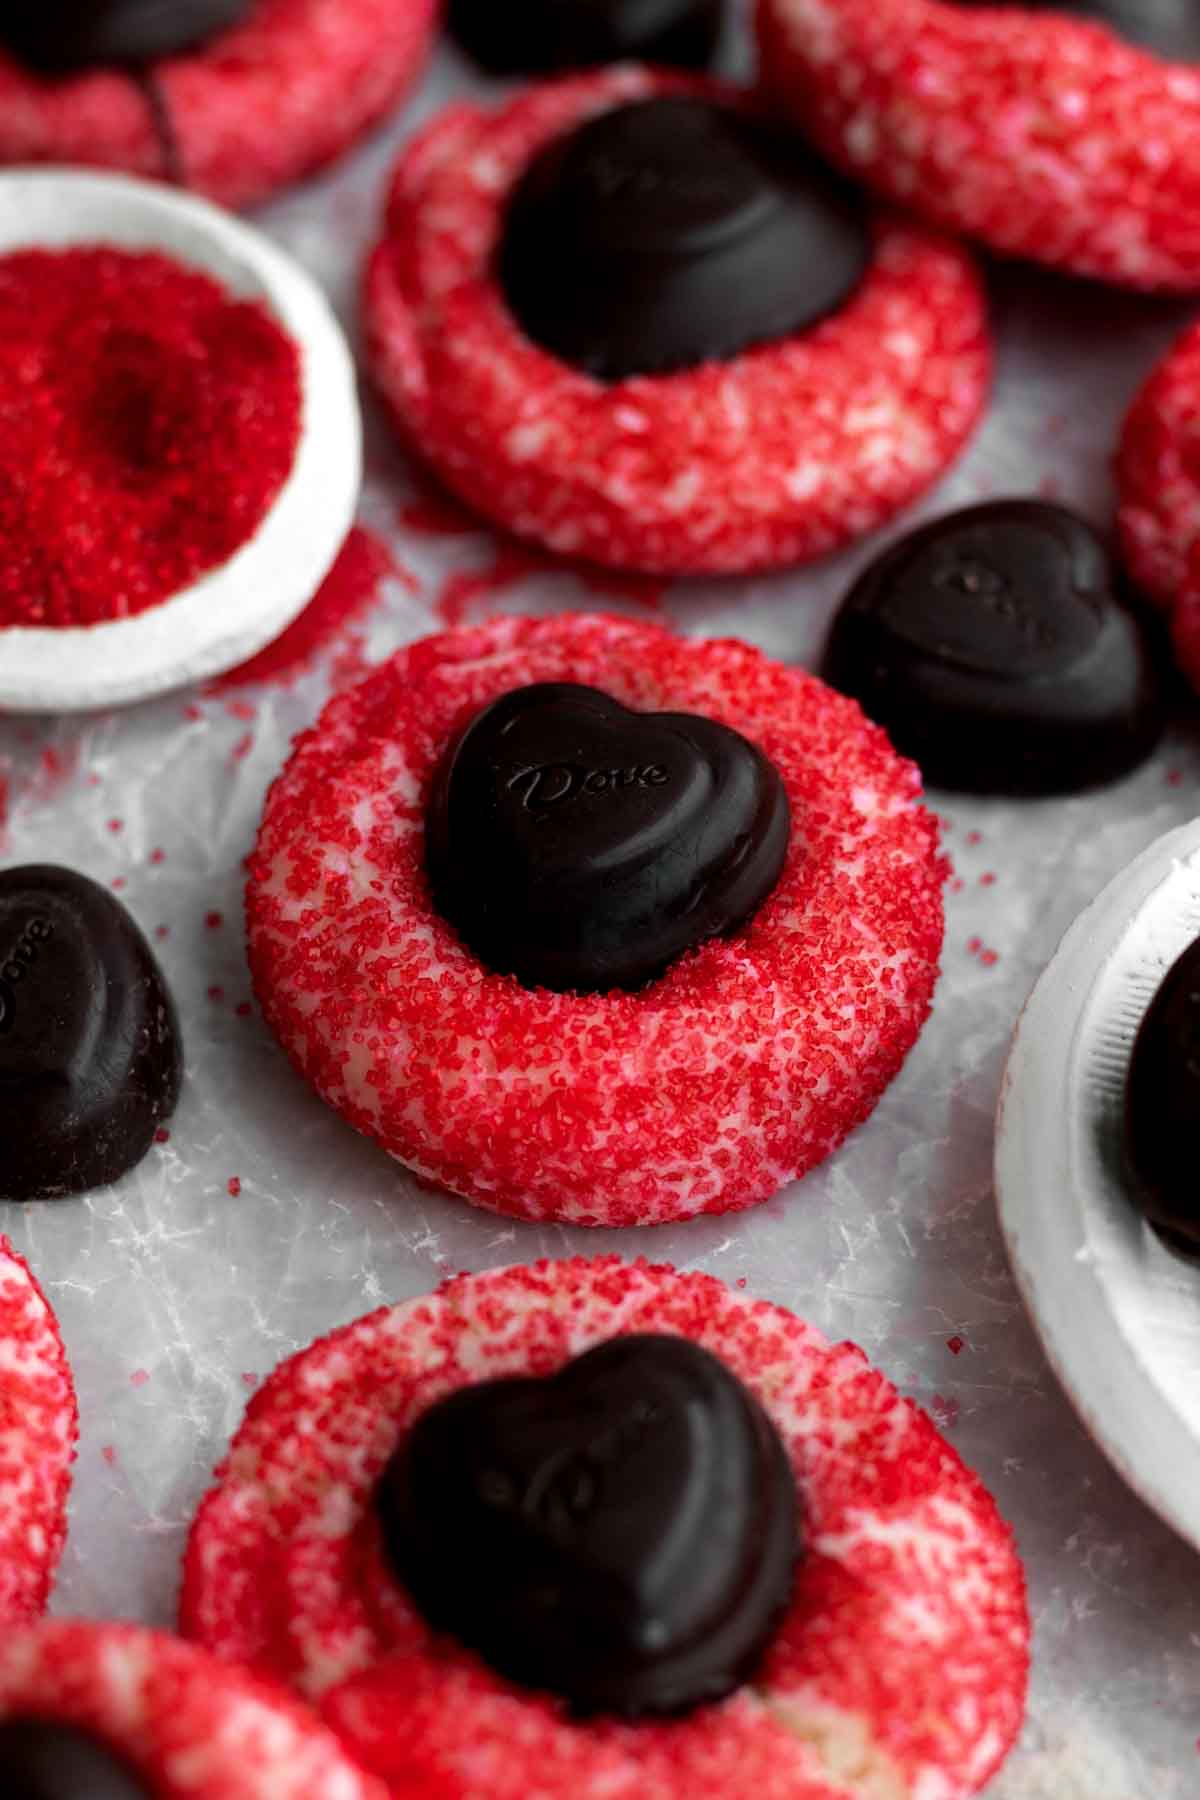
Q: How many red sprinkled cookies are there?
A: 8